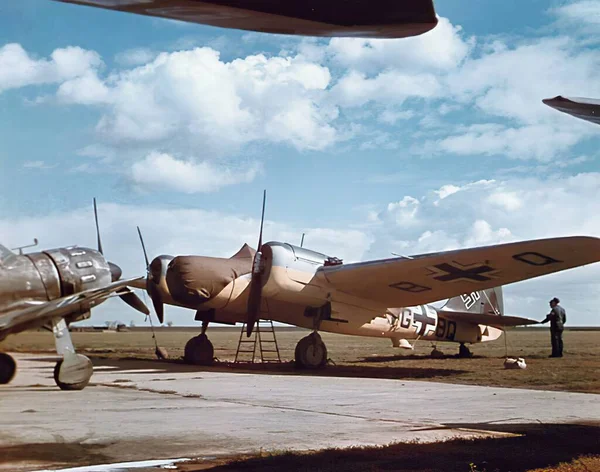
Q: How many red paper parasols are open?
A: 0